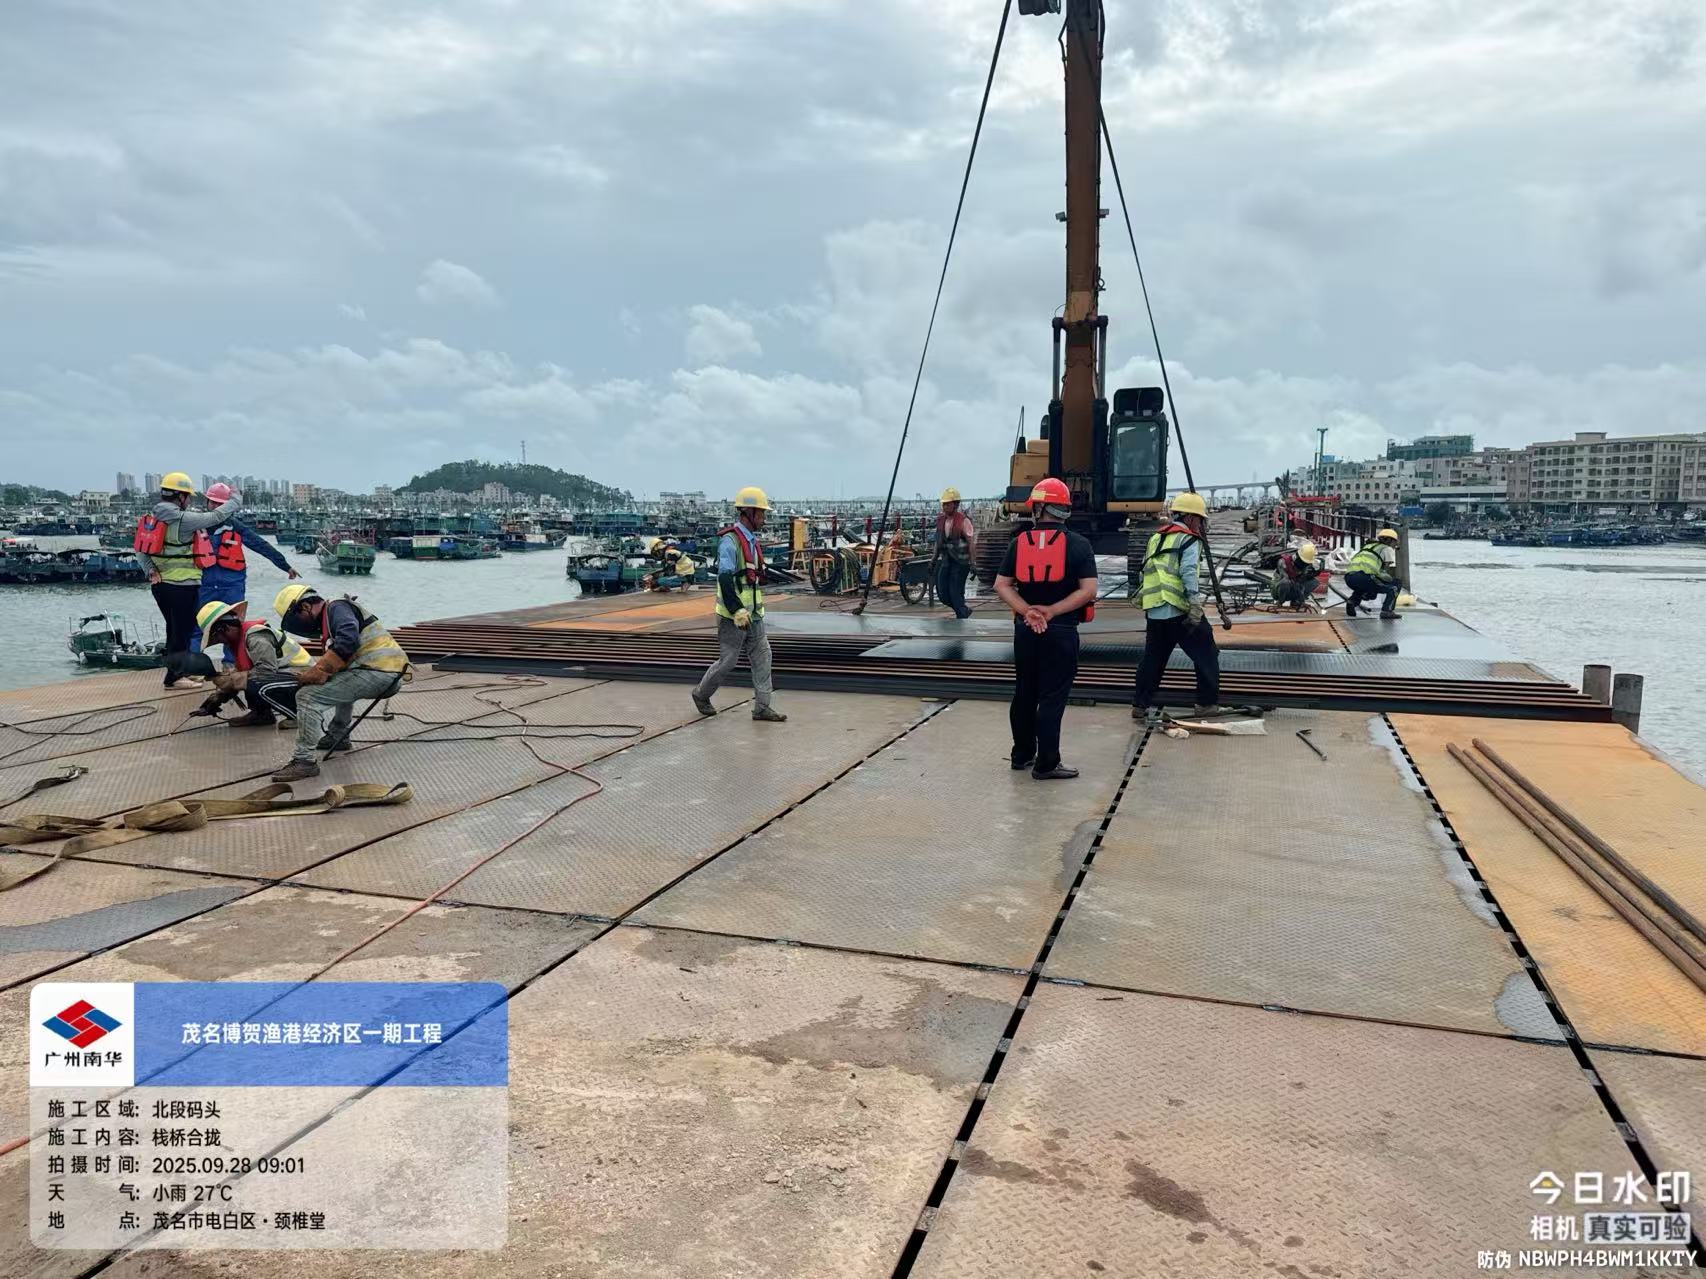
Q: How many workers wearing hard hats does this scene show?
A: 11